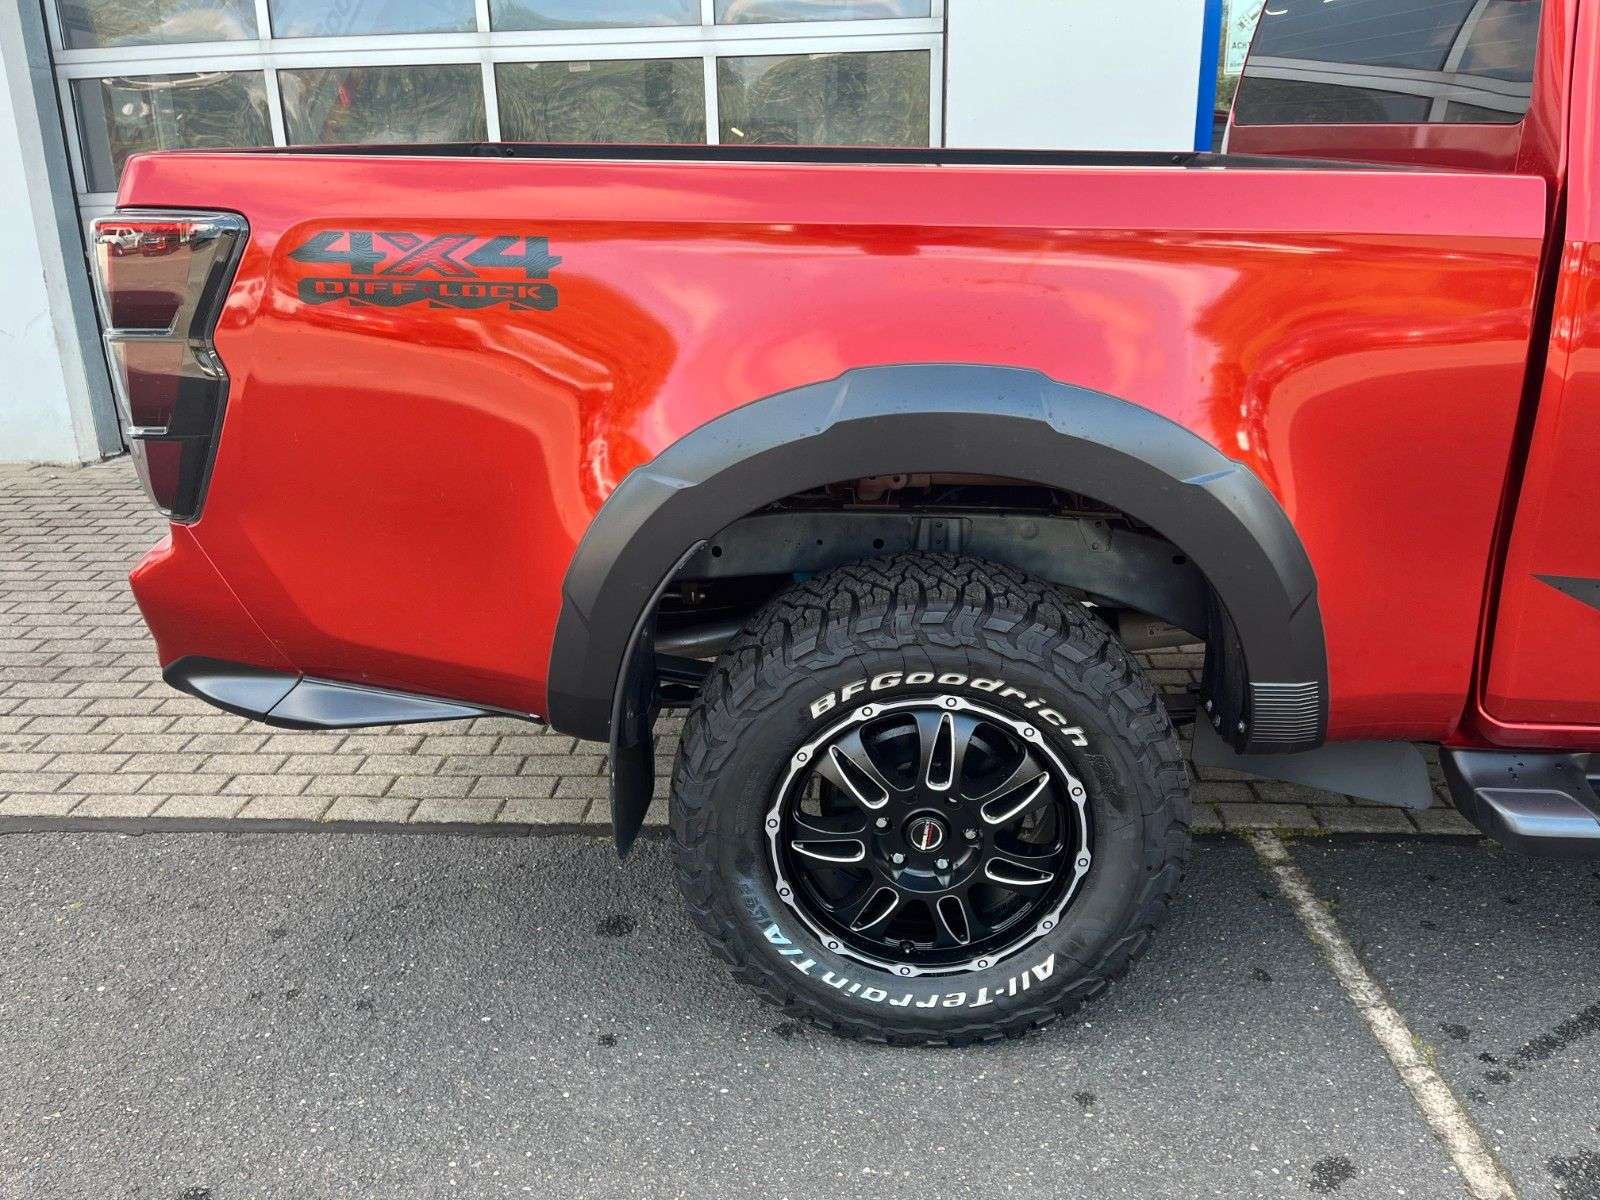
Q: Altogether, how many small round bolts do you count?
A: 12